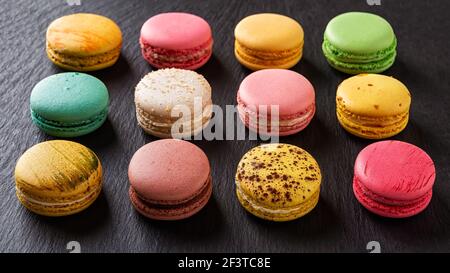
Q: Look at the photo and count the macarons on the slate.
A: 12